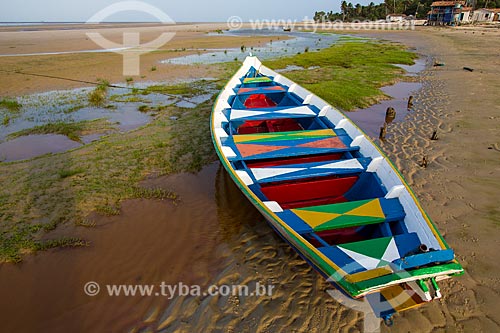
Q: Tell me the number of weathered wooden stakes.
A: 5